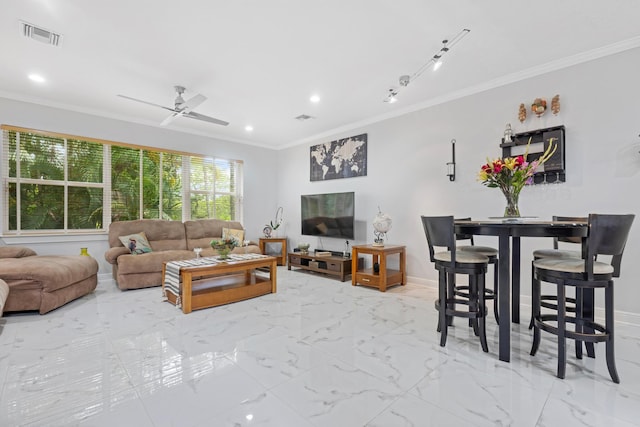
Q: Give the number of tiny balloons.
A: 0